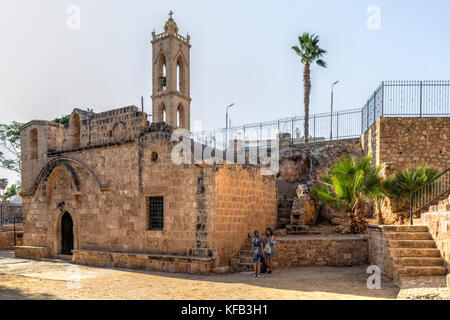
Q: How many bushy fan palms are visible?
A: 2